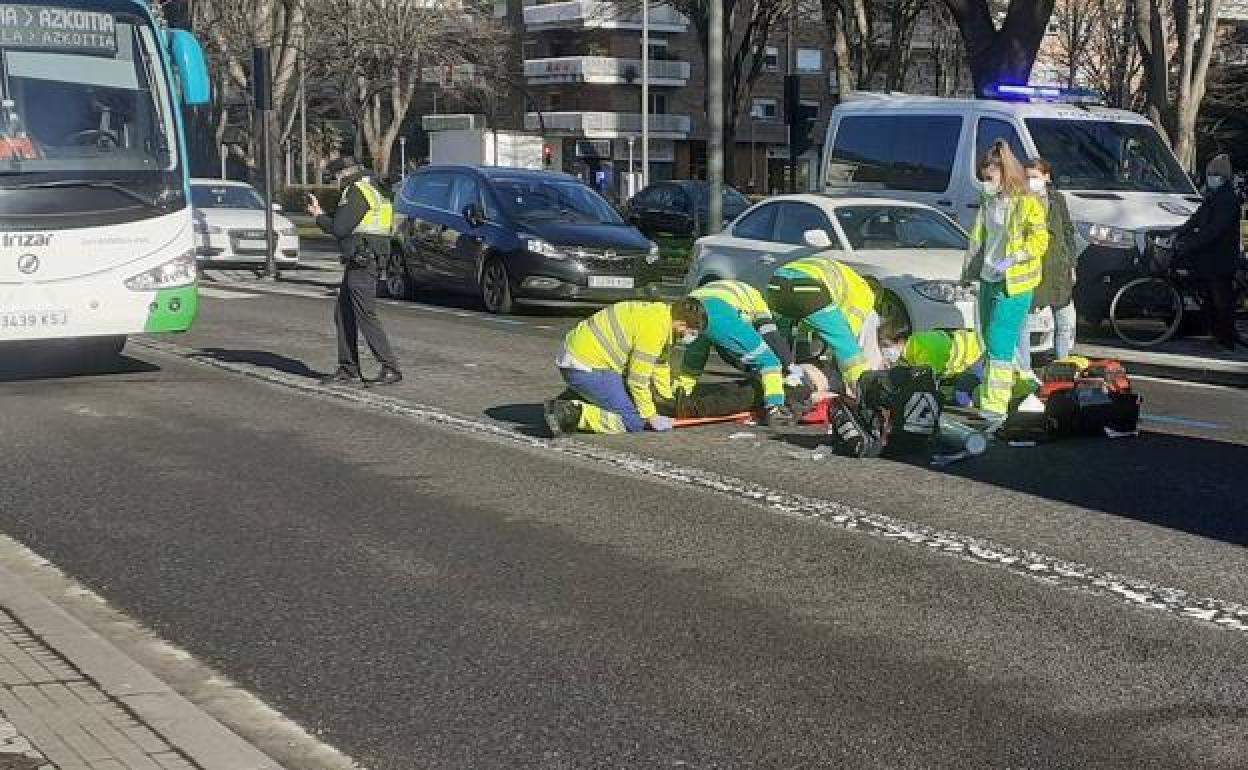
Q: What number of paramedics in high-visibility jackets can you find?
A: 5